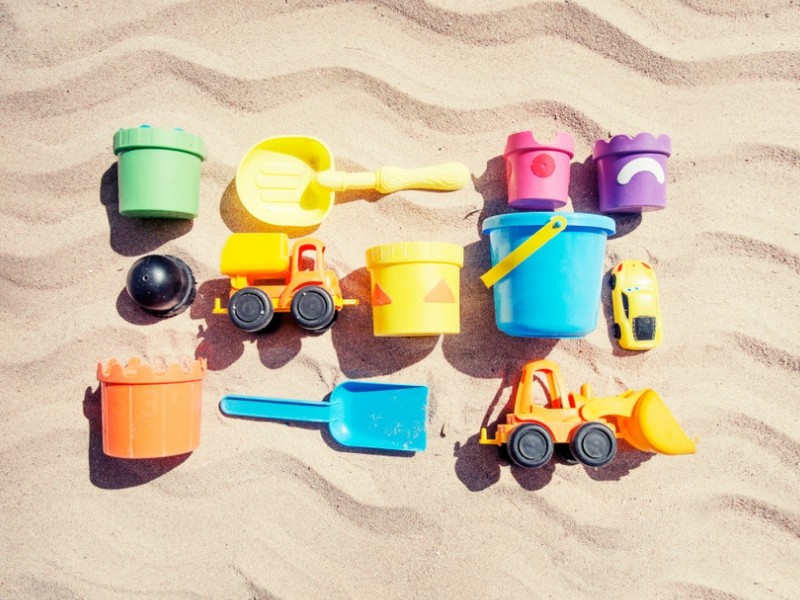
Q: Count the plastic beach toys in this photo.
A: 12